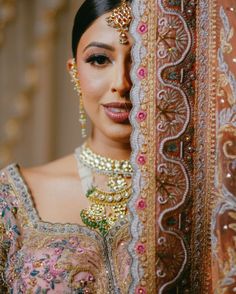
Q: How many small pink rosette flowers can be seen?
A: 7